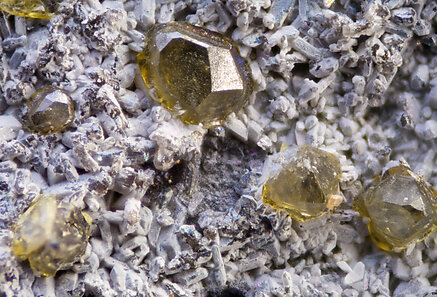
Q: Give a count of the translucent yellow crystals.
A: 6